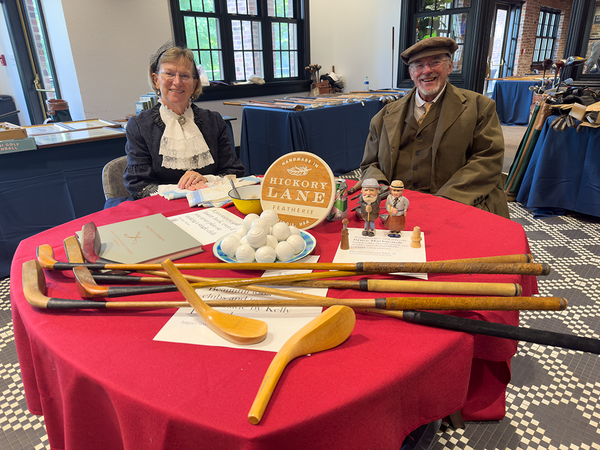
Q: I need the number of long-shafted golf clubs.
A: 5